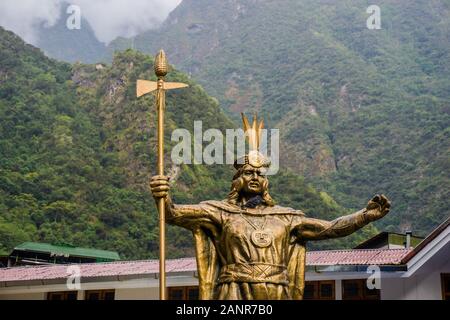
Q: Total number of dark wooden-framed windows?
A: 6